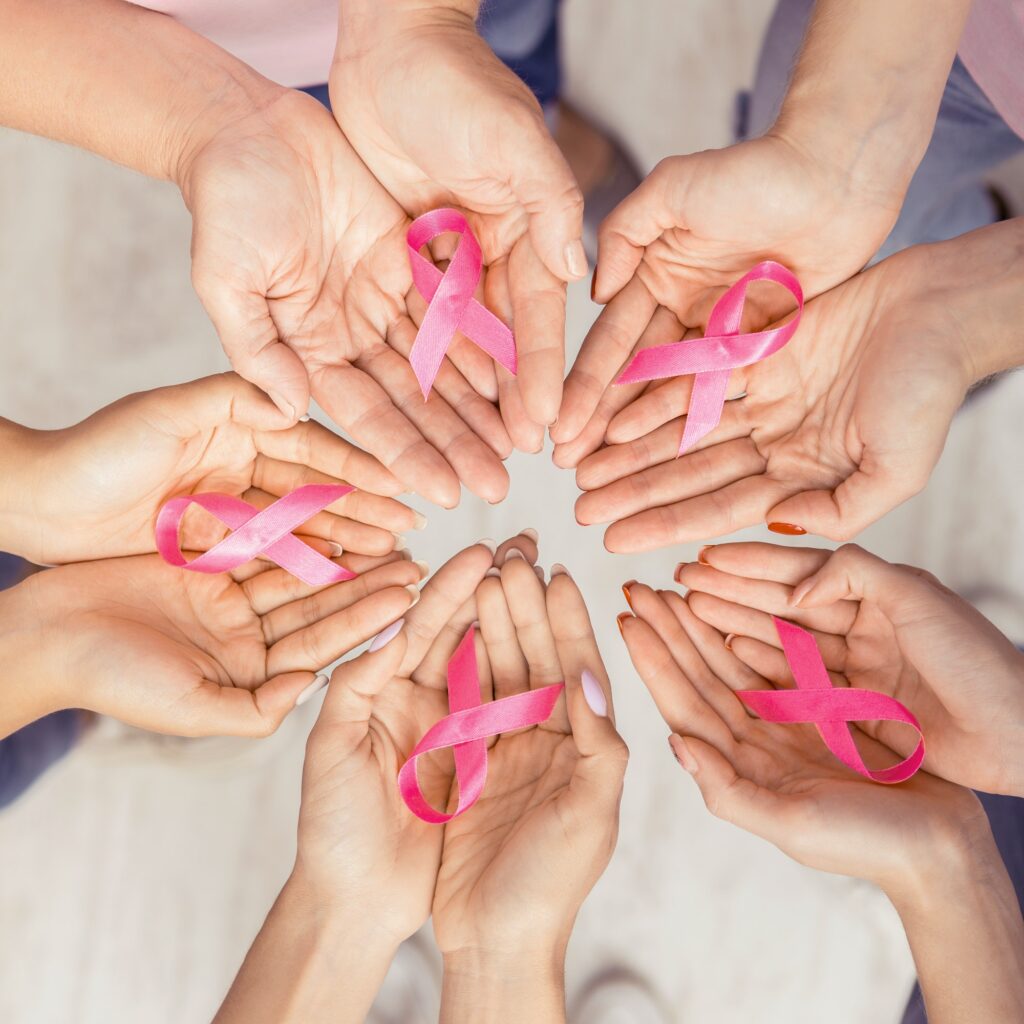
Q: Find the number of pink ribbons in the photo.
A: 5